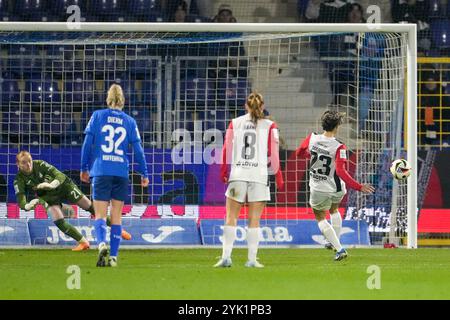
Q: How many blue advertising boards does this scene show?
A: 3